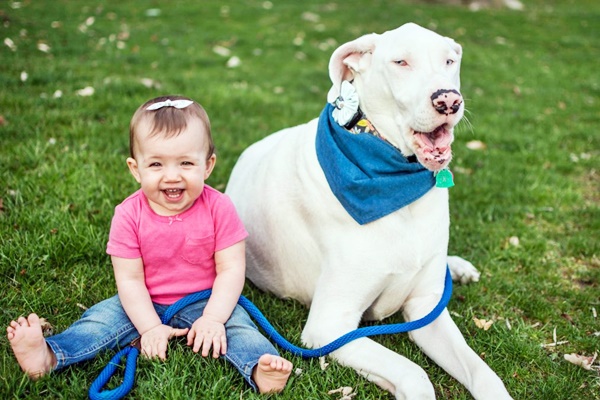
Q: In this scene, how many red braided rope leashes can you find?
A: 0